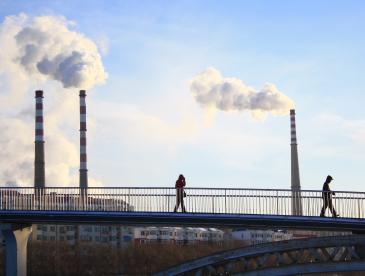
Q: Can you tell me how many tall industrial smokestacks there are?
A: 3